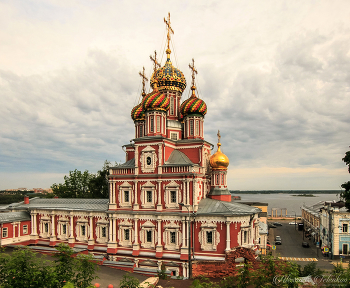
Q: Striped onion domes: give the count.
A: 3